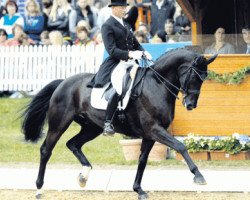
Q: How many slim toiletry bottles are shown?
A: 0